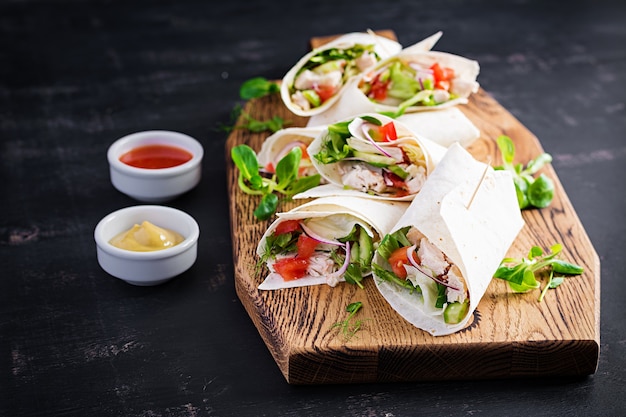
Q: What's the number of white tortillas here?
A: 6